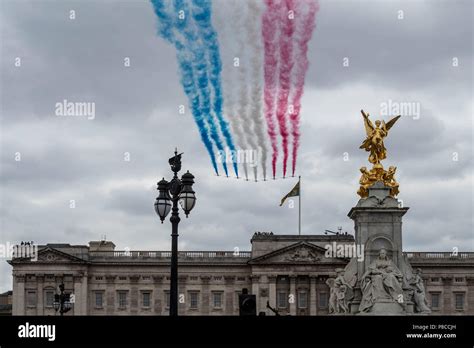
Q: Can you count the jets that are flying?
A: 9